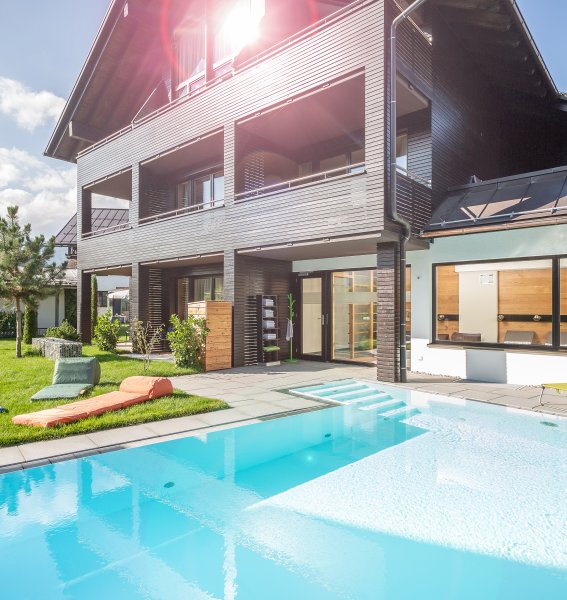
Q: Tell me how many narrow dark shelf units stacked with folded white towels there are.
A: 1